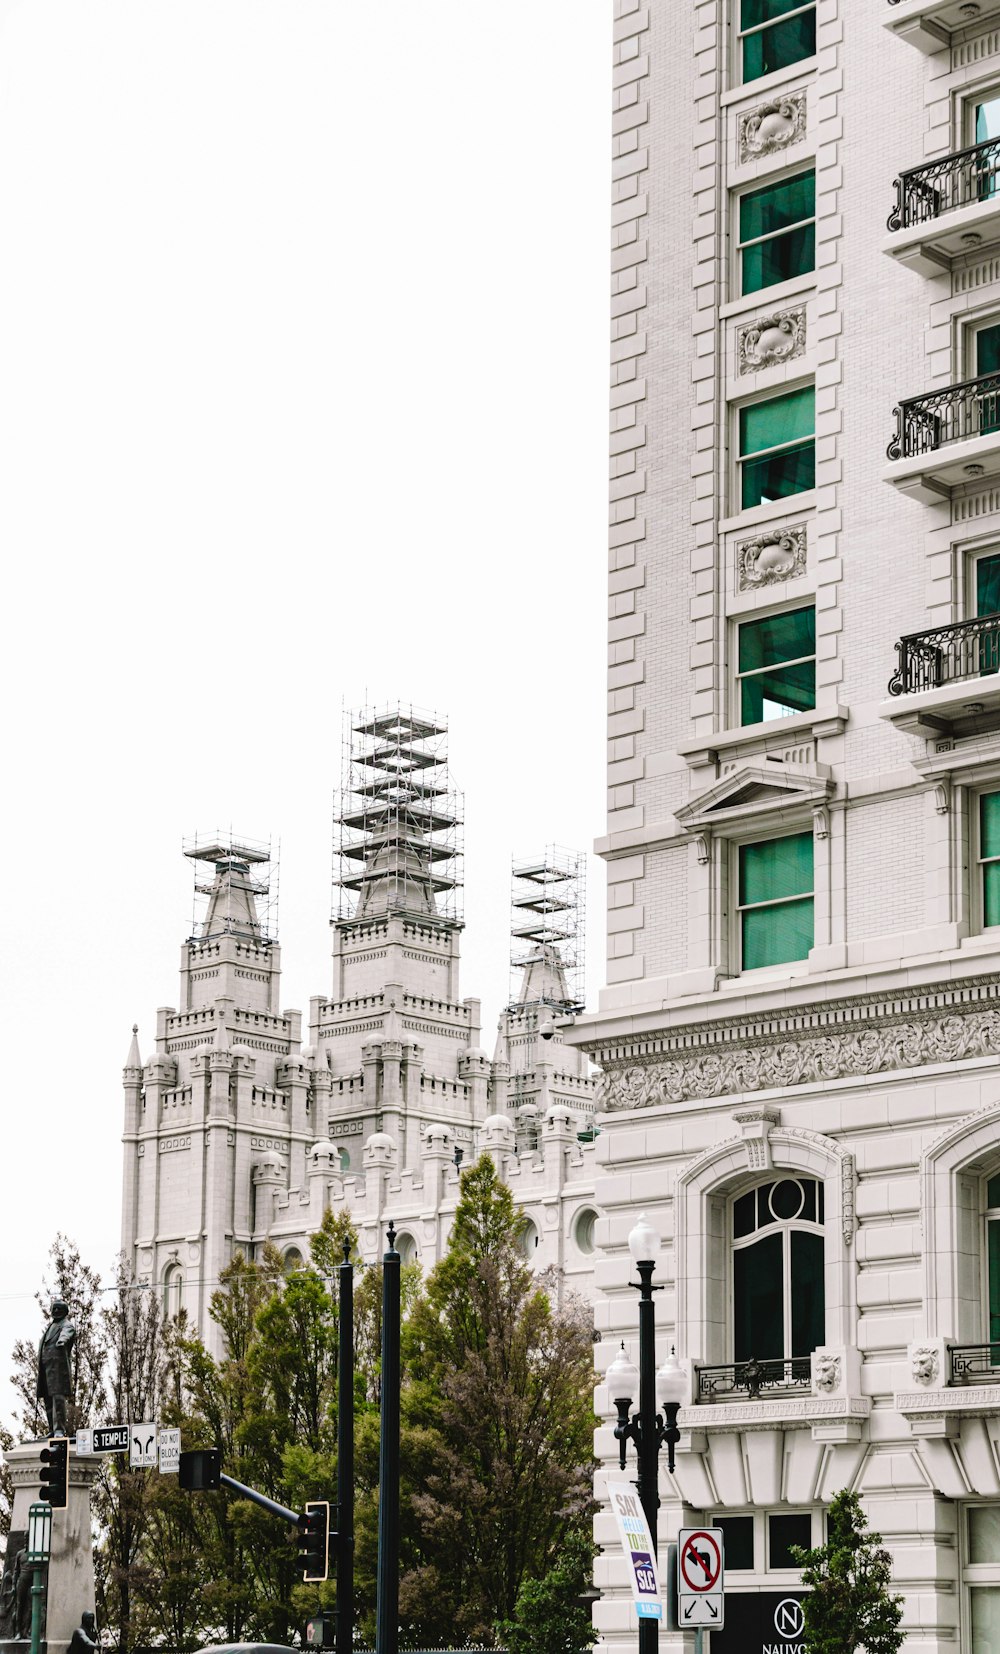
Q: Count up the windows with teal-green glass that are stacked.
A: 5